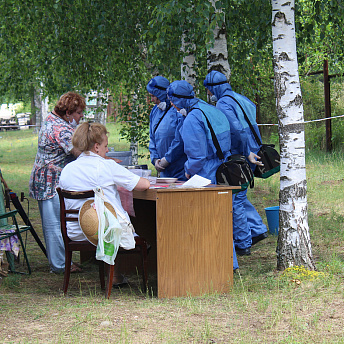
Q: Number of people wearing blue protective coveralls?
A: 3